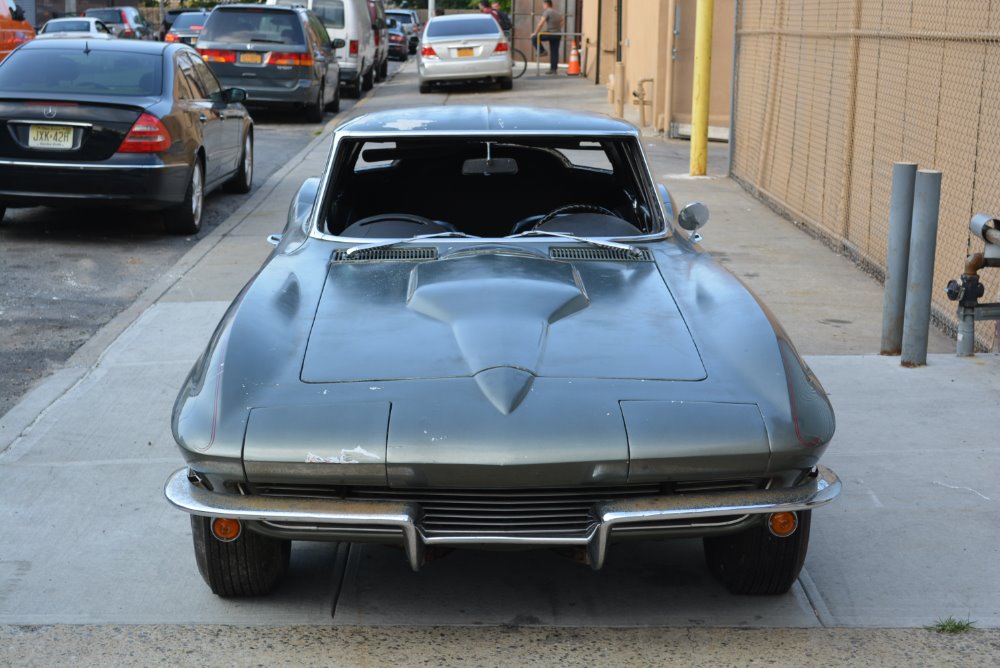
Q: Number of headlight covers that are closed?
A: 2